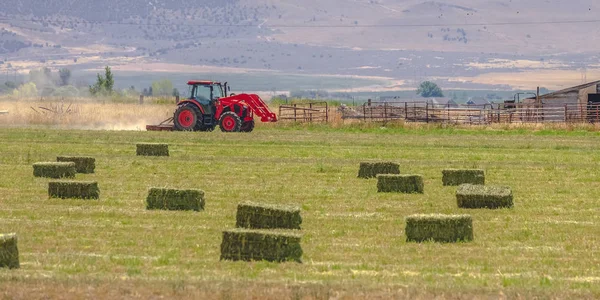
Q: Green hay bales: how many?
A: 13